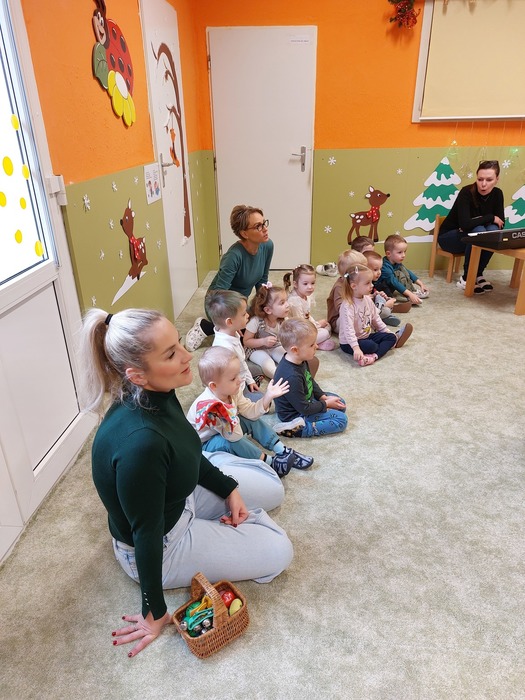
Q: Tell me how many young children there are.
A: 10